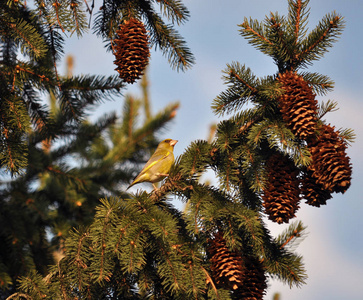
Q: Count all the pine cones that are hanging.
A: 7